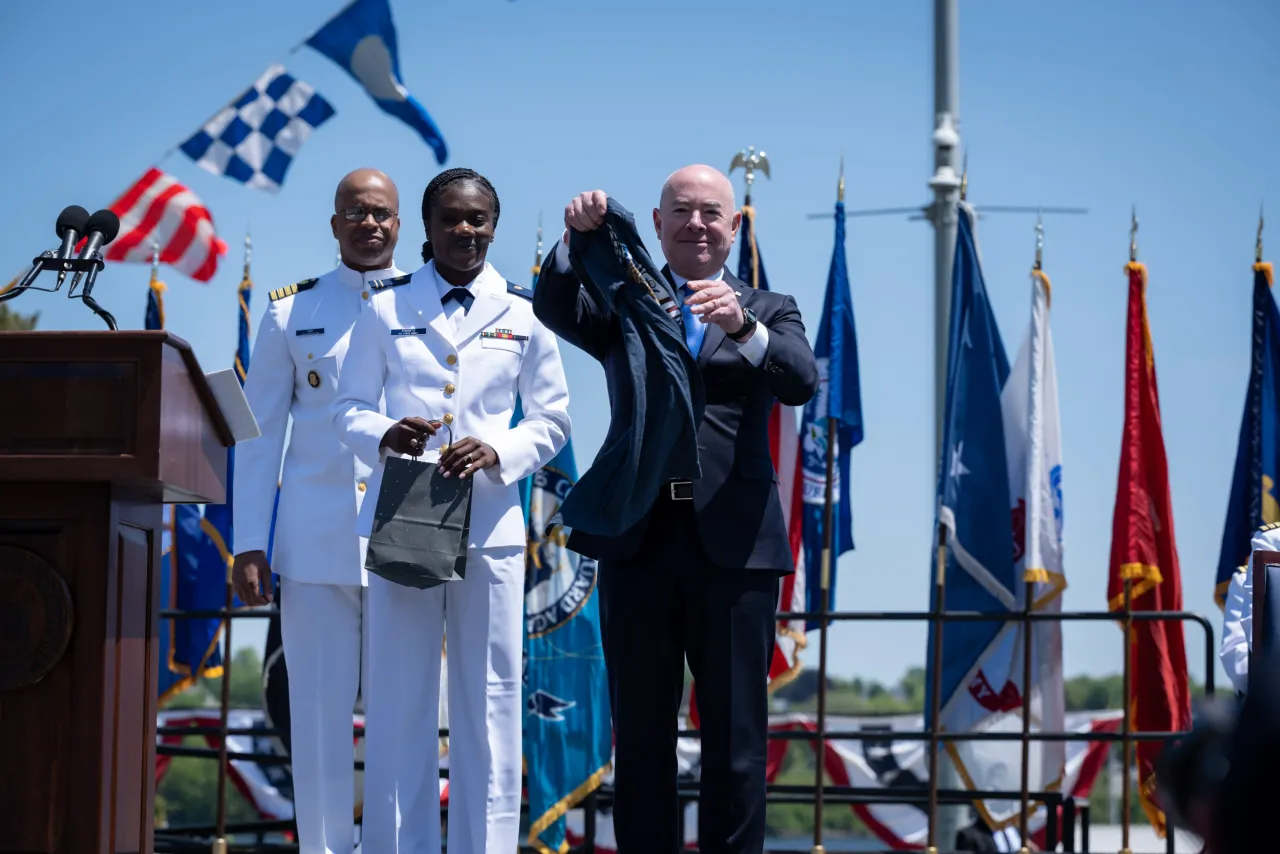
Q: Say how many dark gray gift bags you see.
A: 1